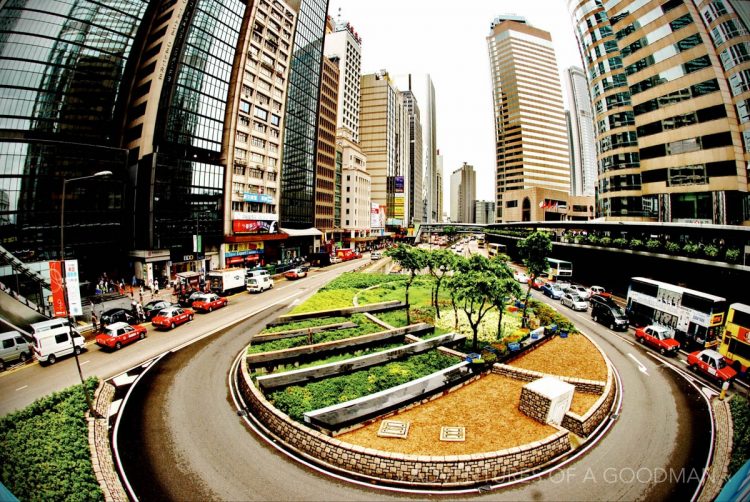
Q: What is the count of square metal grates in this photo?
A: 2